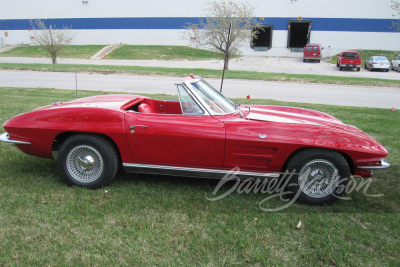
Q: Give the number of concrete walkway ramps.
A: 2